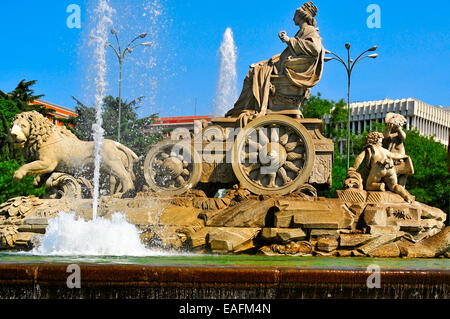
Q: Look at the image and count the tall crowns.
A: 1